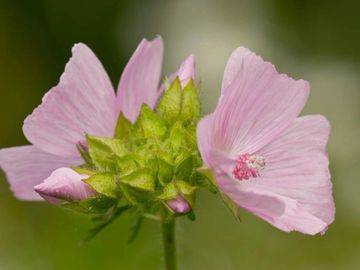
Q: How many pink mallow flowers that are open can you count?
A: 2